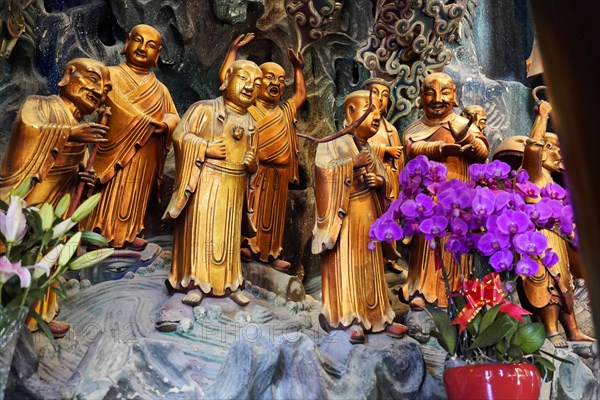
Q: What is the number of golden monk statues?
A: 9